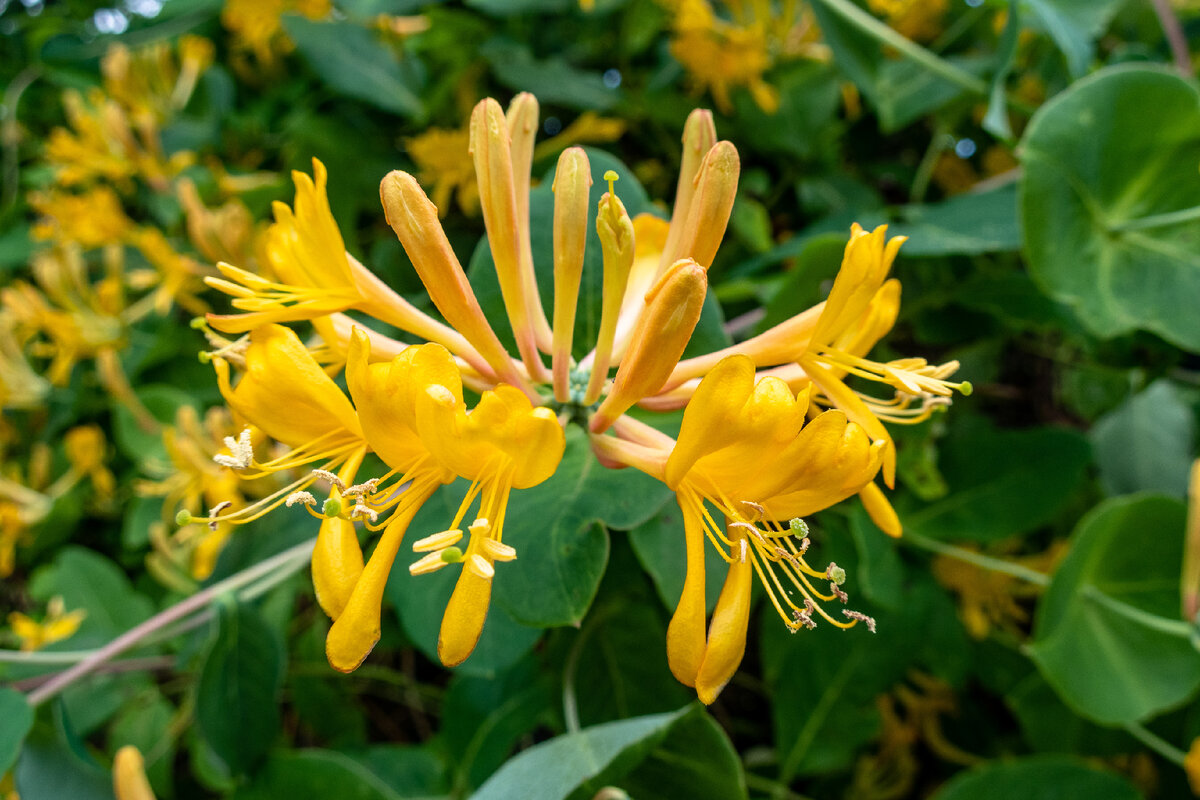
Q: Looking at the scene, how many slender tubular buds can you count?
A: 8